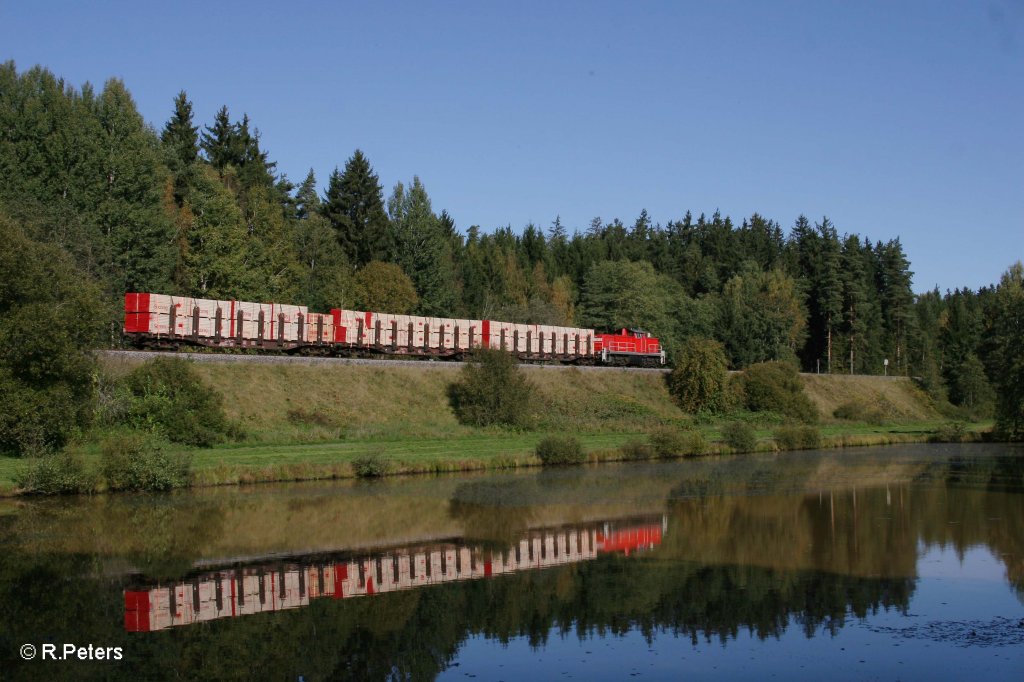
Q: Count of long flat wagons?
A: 3